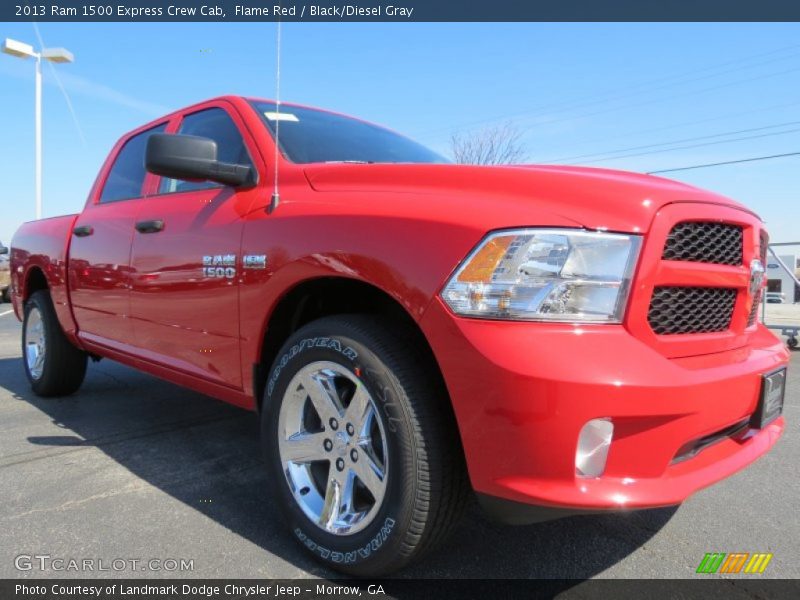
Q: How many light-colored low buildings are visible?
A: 1